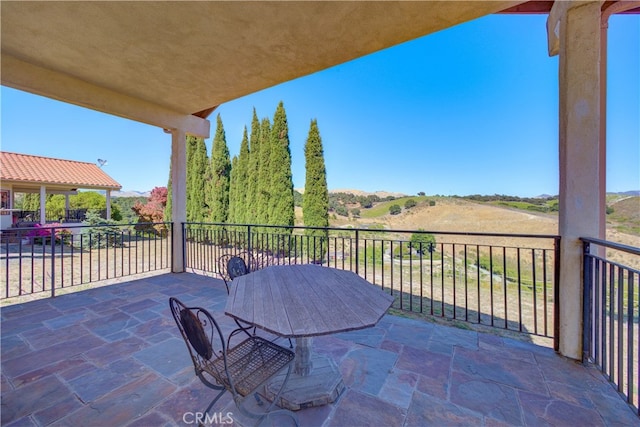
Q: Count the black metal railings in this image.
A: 3